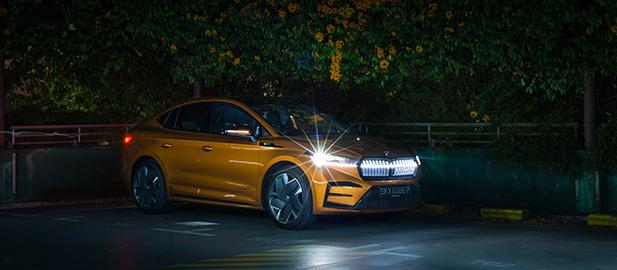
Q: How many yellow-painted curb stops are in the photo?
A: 3